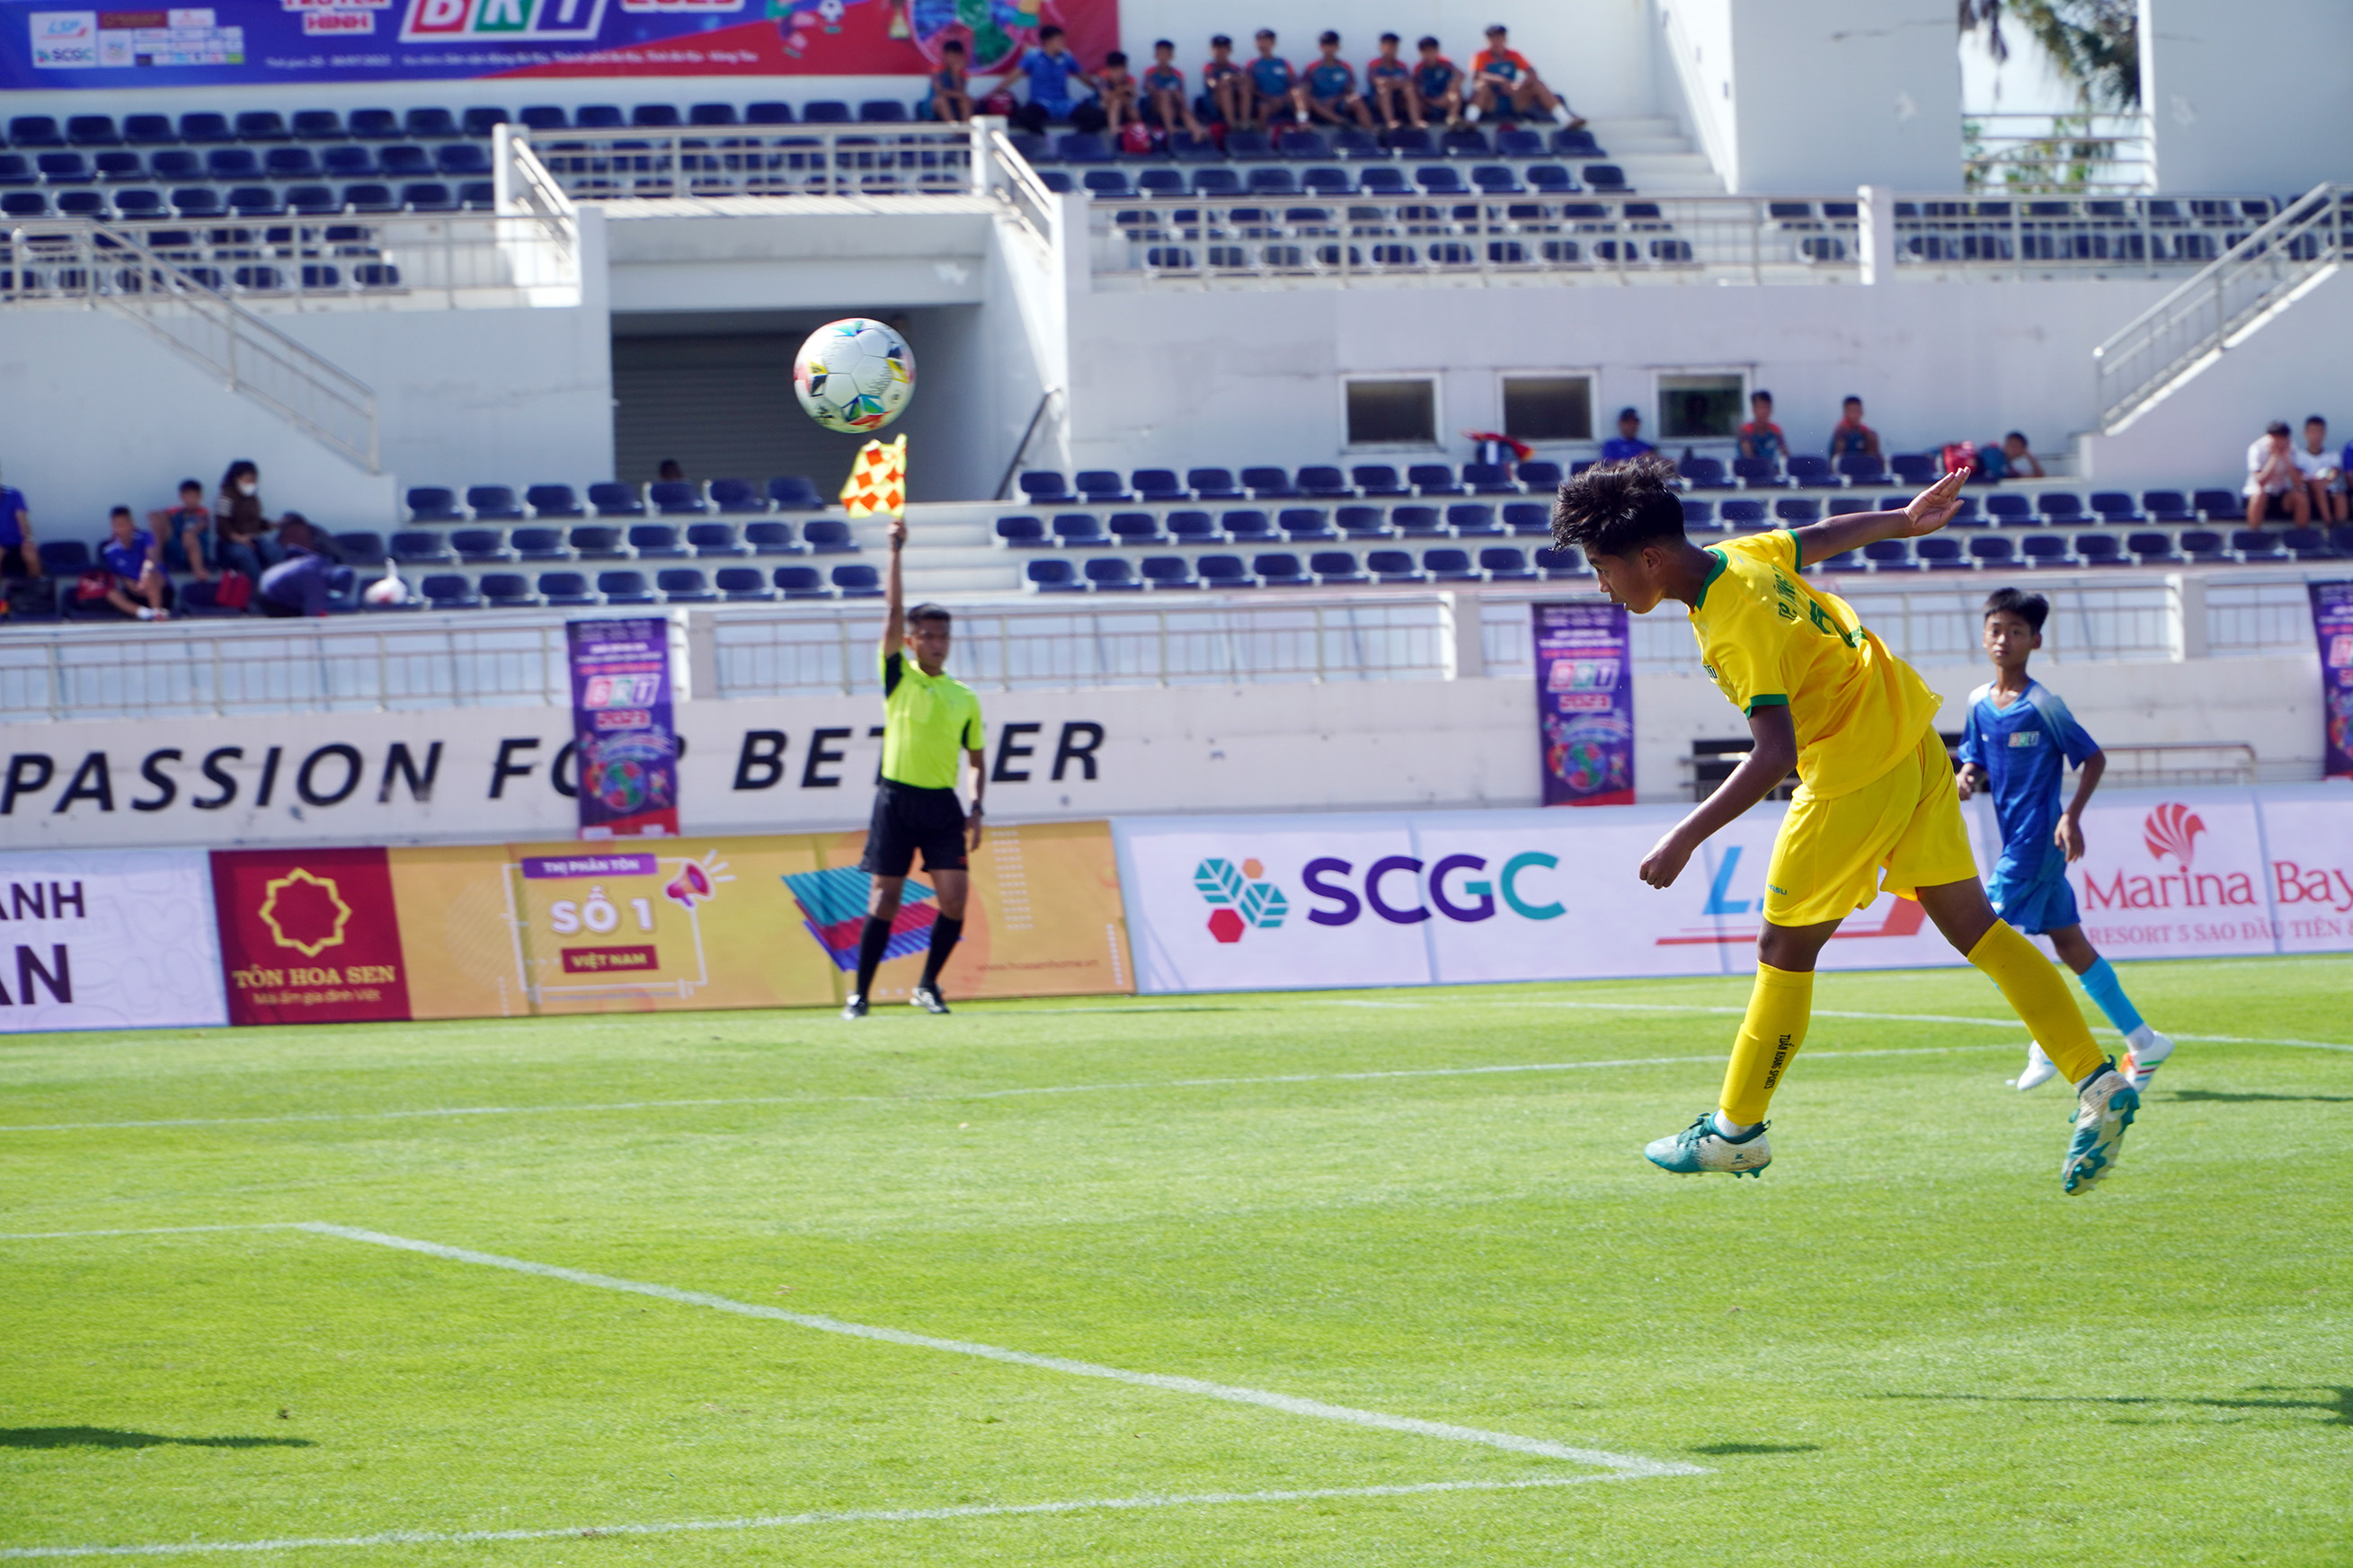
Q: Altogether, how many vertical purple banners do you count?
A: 3